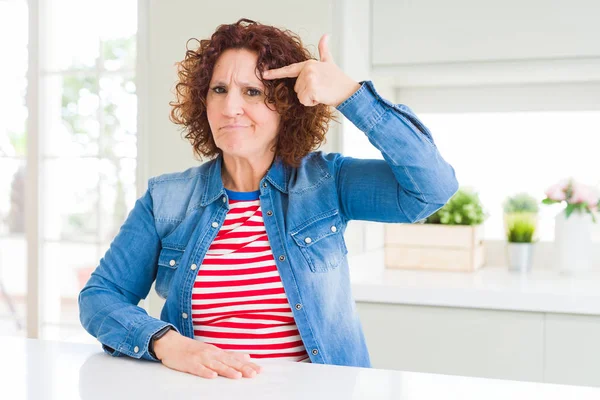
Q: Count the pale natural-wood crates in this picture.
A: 1